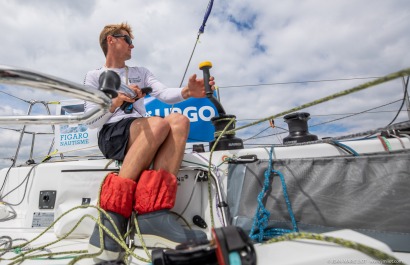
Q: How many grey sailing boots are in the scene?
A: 2